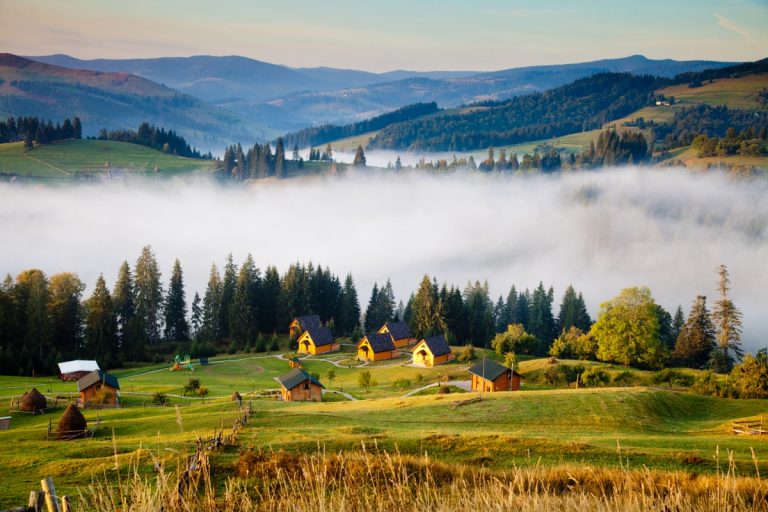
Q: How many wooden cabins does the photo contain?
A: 8